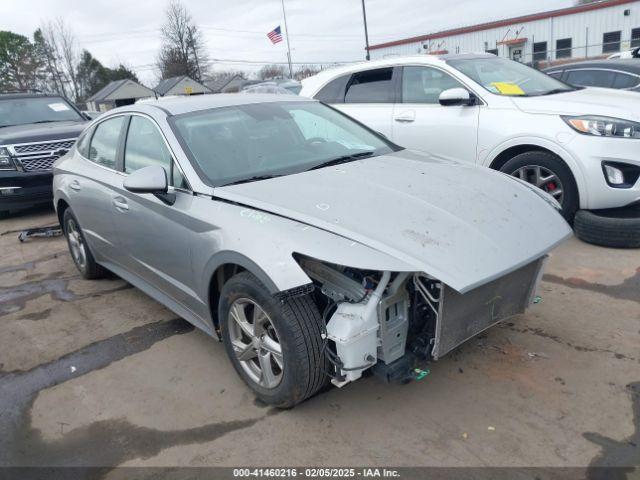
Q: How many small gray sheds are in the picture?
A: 3